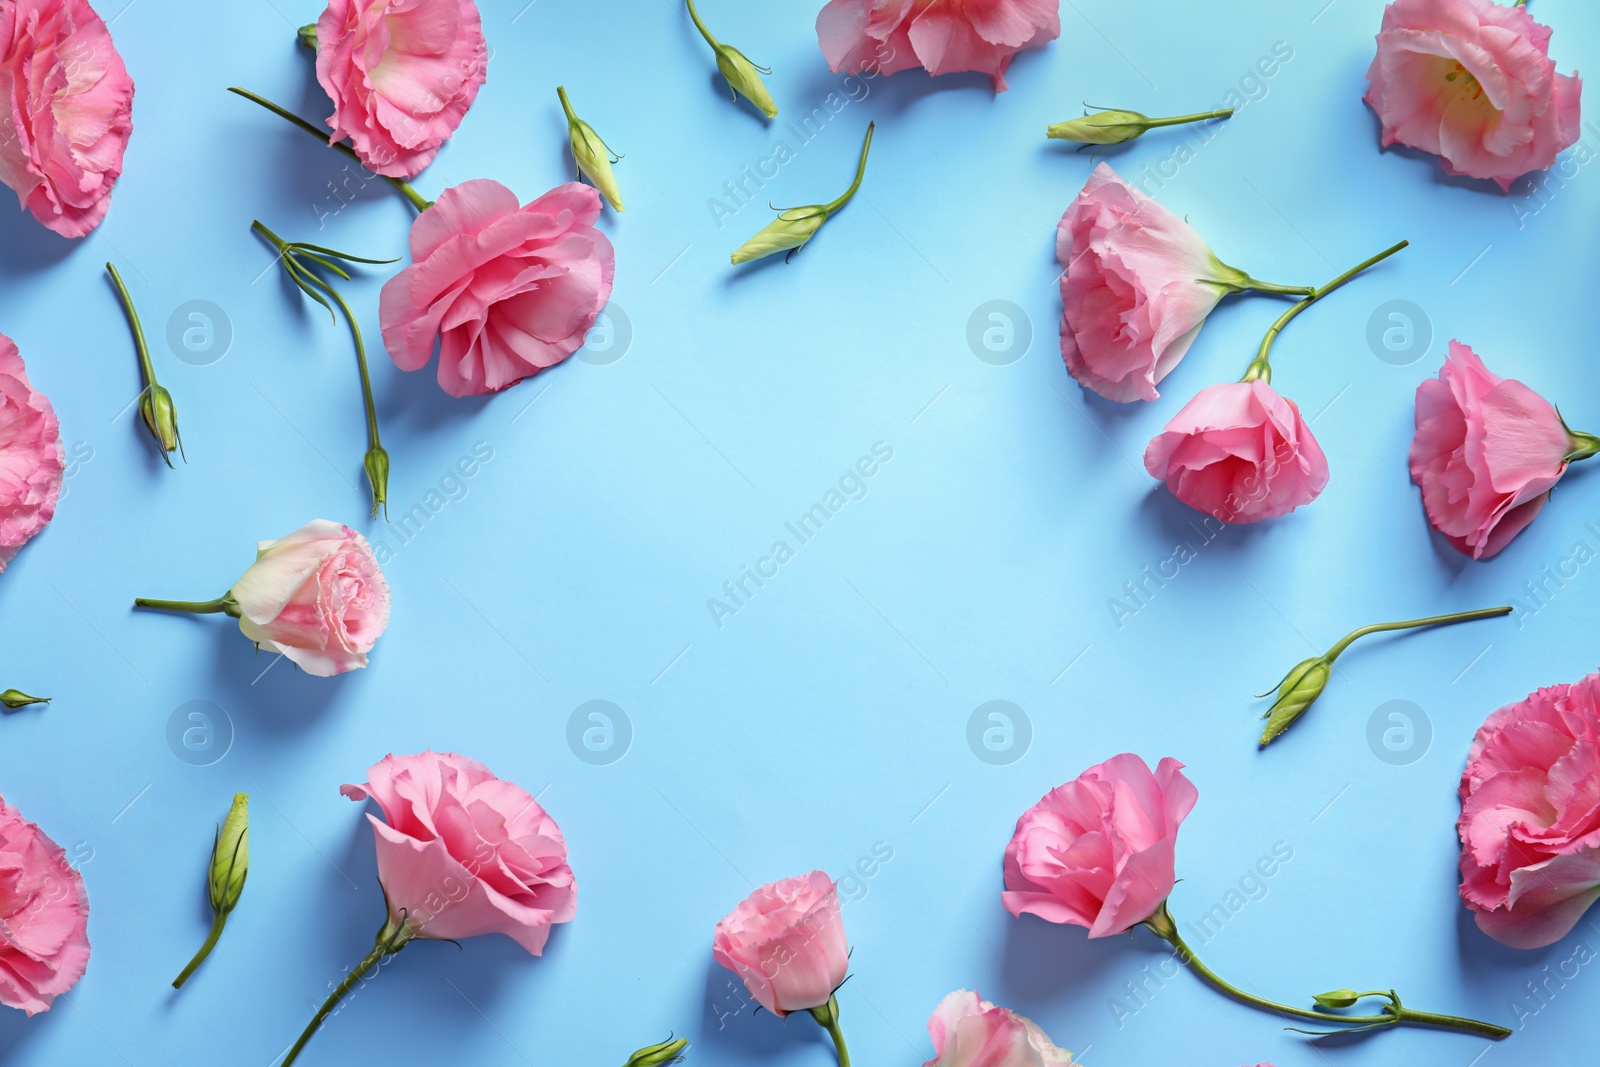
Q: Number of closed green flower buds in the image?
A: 11